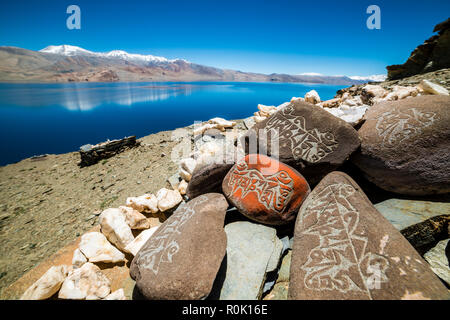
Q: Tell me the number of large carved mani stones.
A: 5